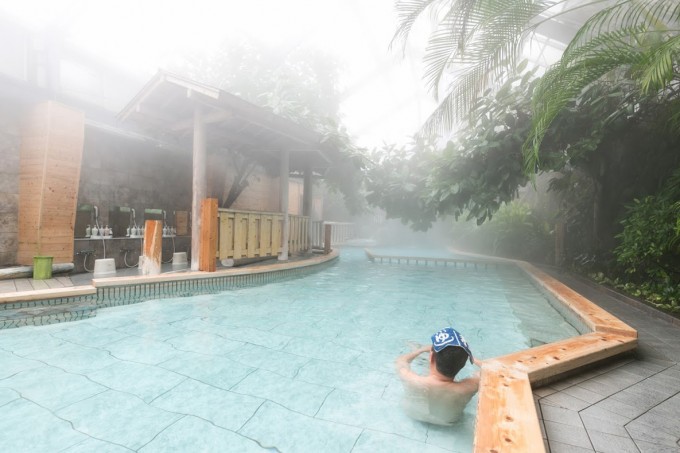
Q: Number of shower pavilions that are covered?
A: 1